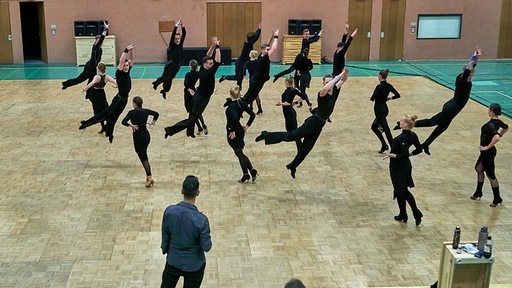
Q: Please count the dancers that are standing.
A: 10